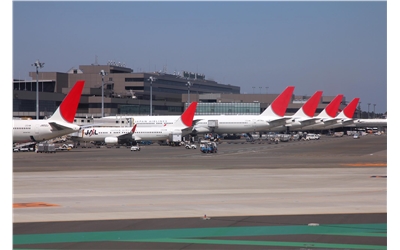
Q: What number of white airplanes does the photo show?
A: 6